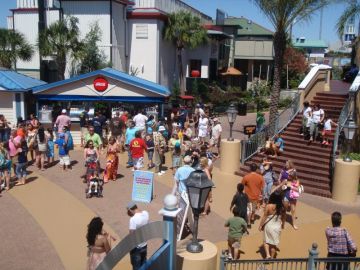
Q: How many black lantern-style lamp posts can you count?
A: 3